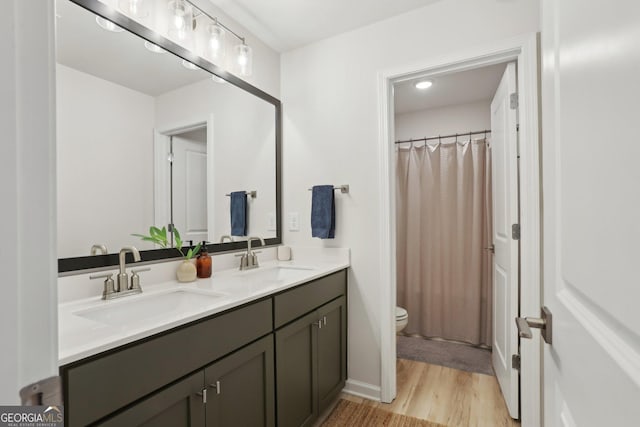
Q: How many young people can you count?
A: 0